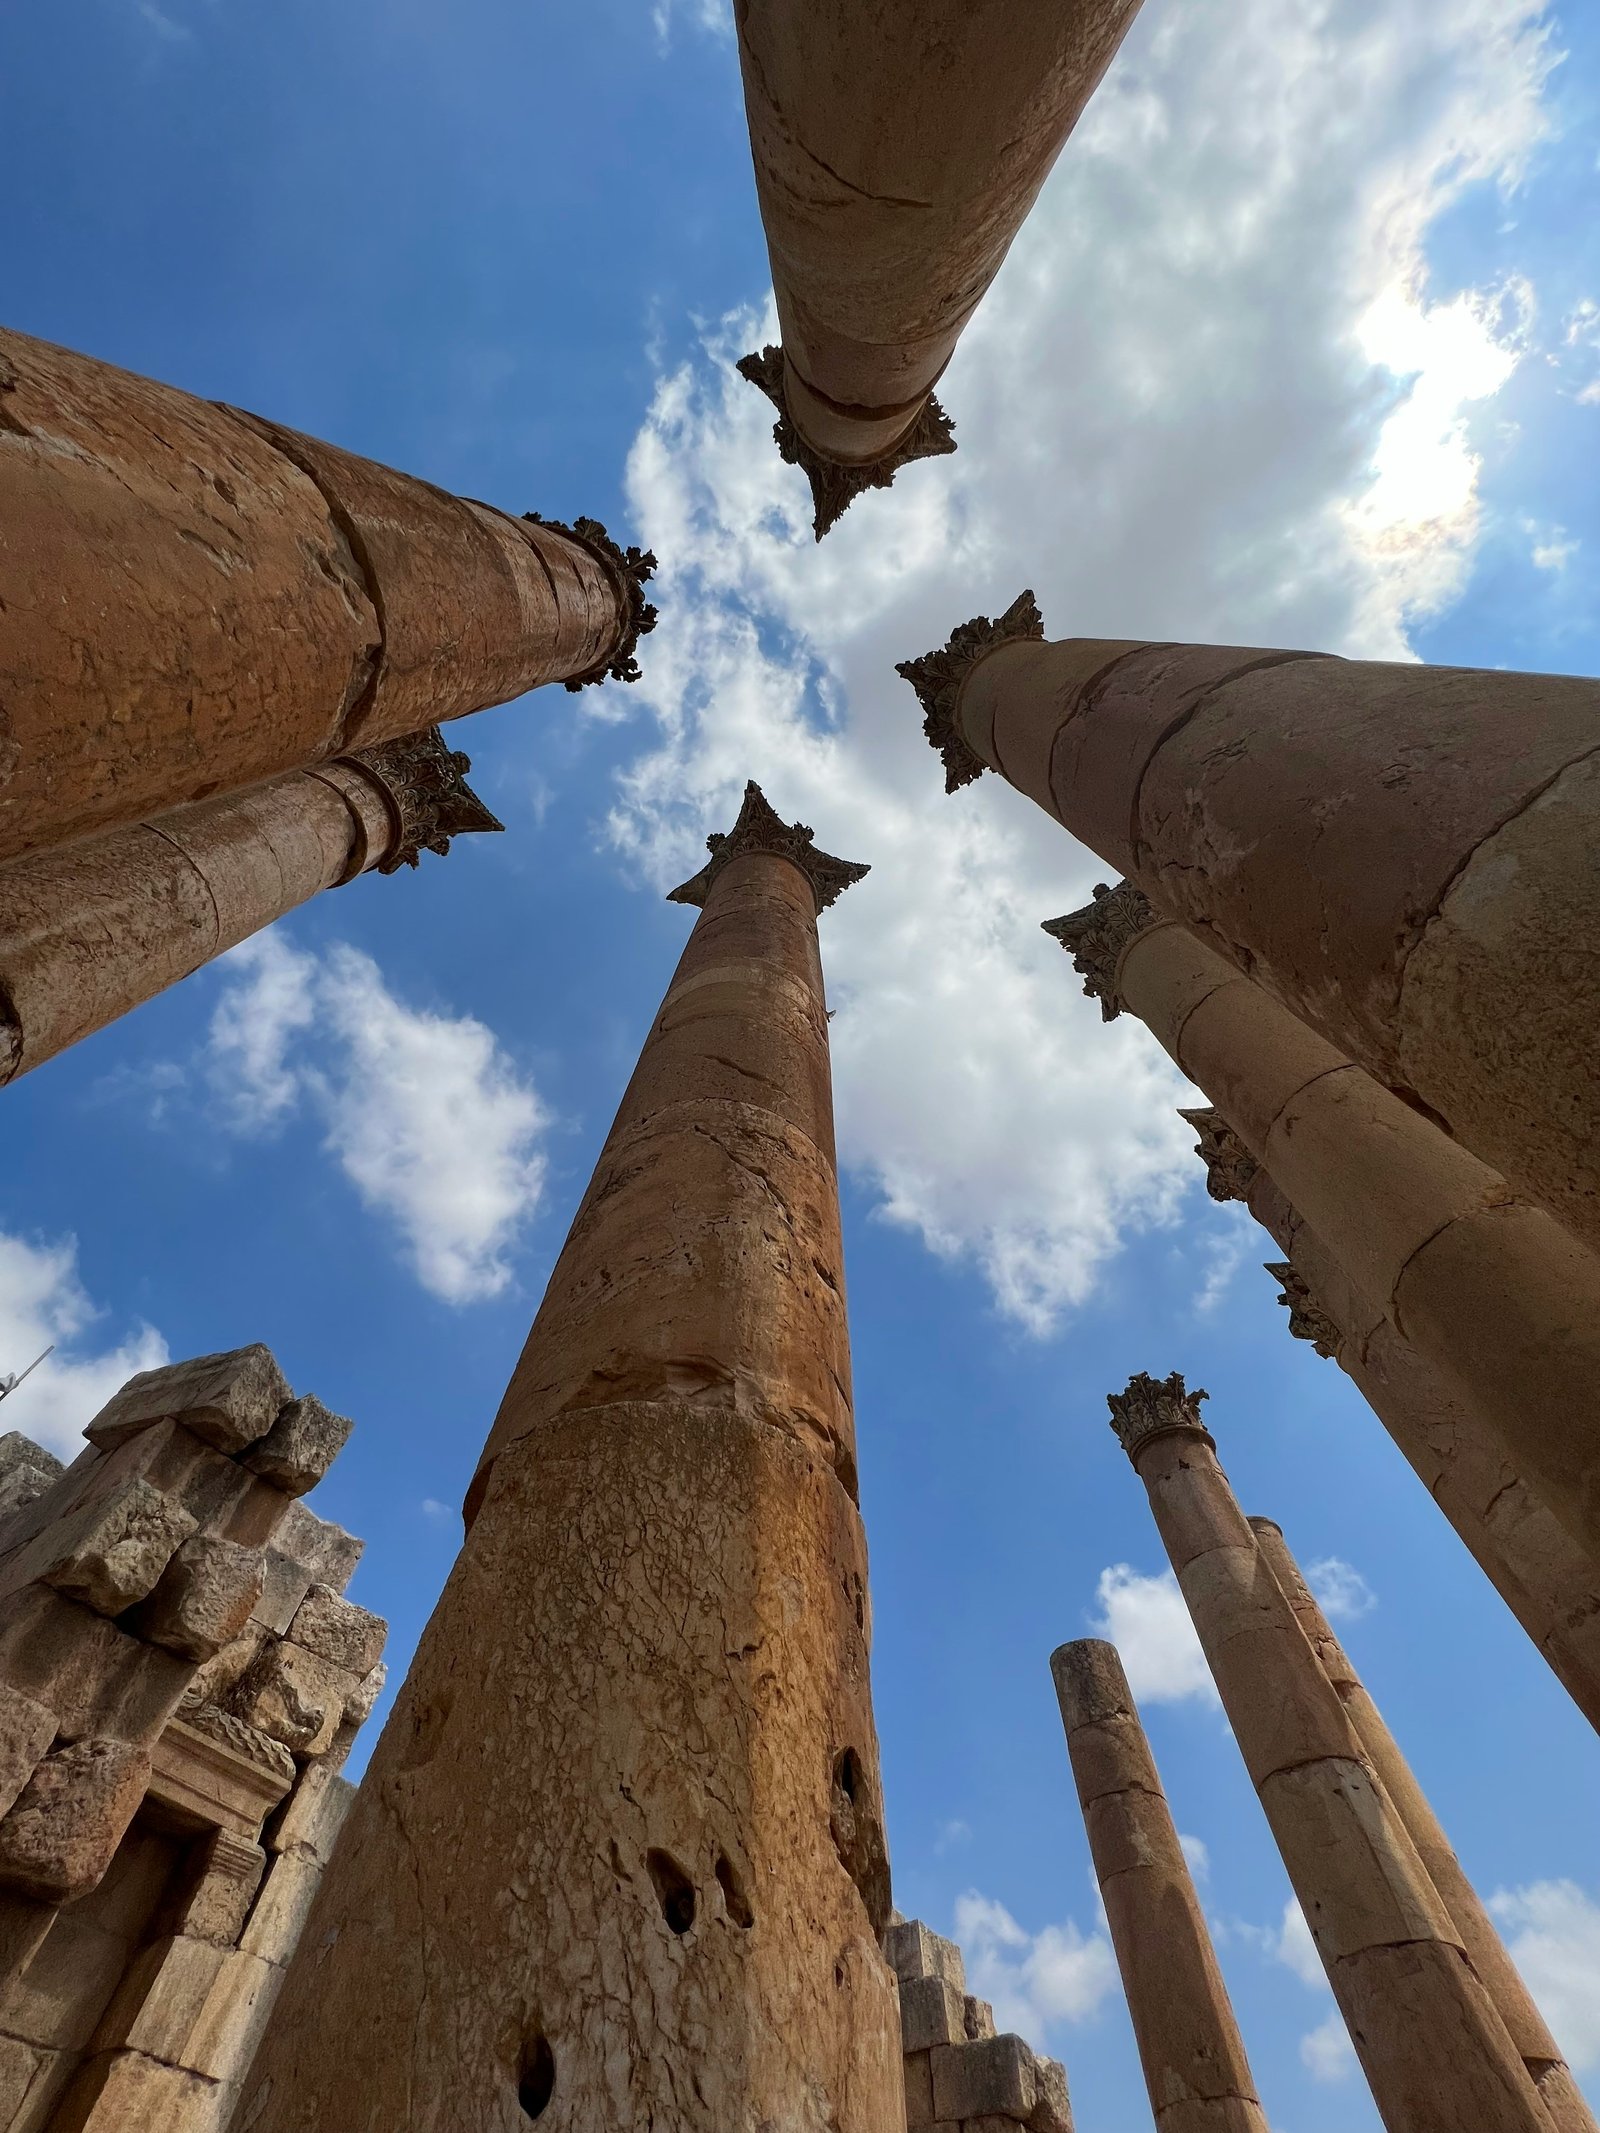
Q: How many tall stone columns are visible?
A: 11